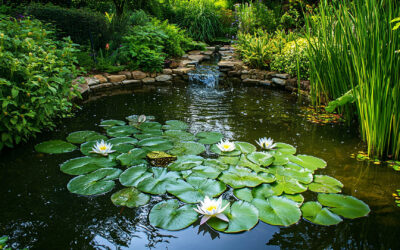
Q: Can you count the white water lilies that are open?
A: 4